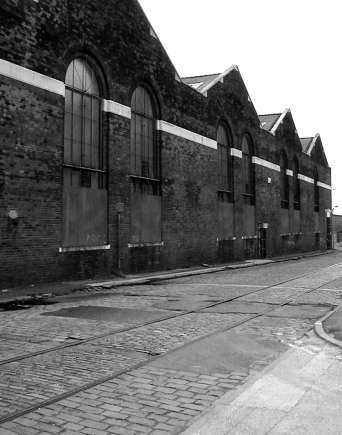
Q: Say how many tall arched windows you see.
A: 7